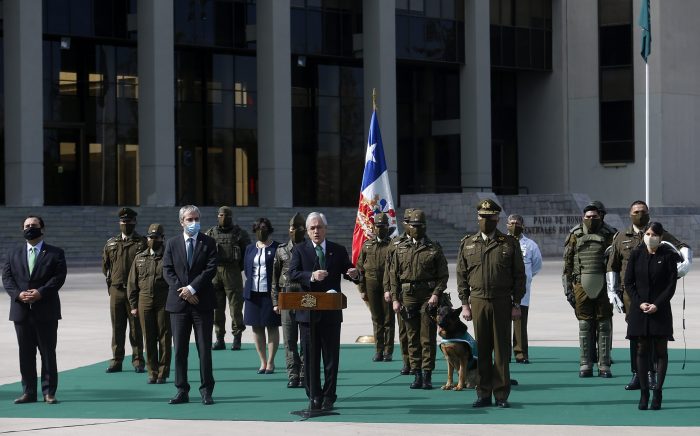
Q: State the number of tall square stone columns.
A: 5